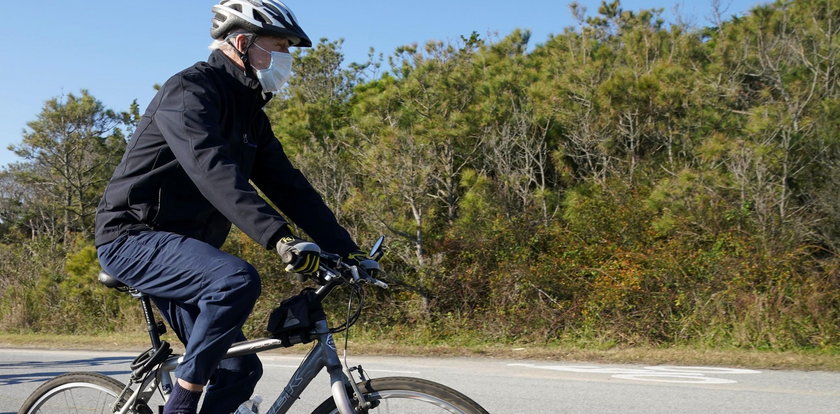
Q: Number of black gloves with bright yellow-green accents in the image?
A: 2